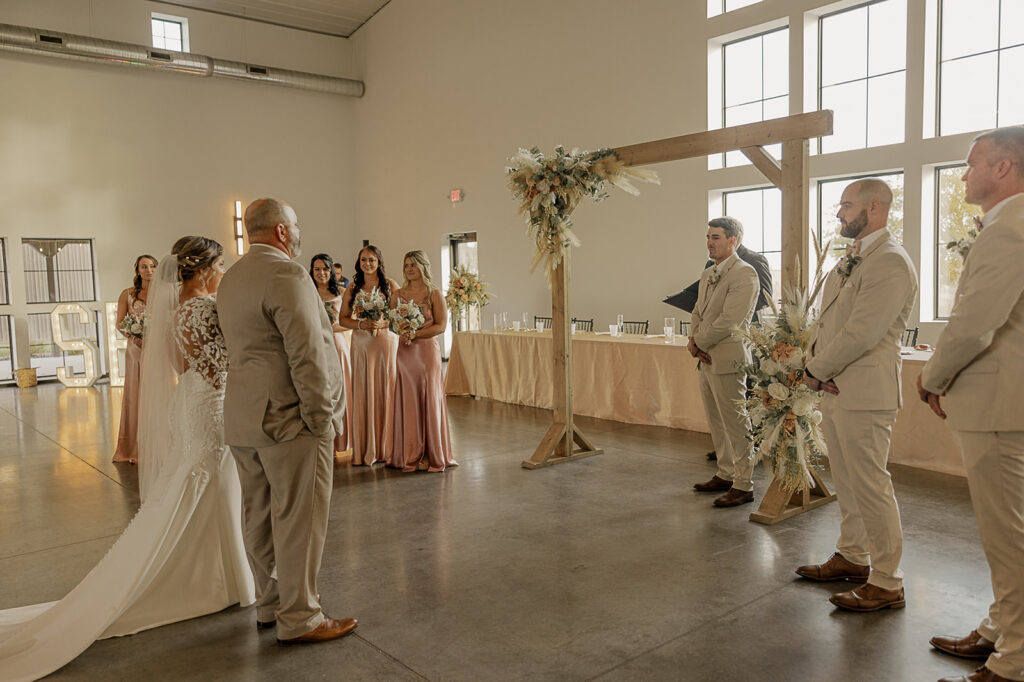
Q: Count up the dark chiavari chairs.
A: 5